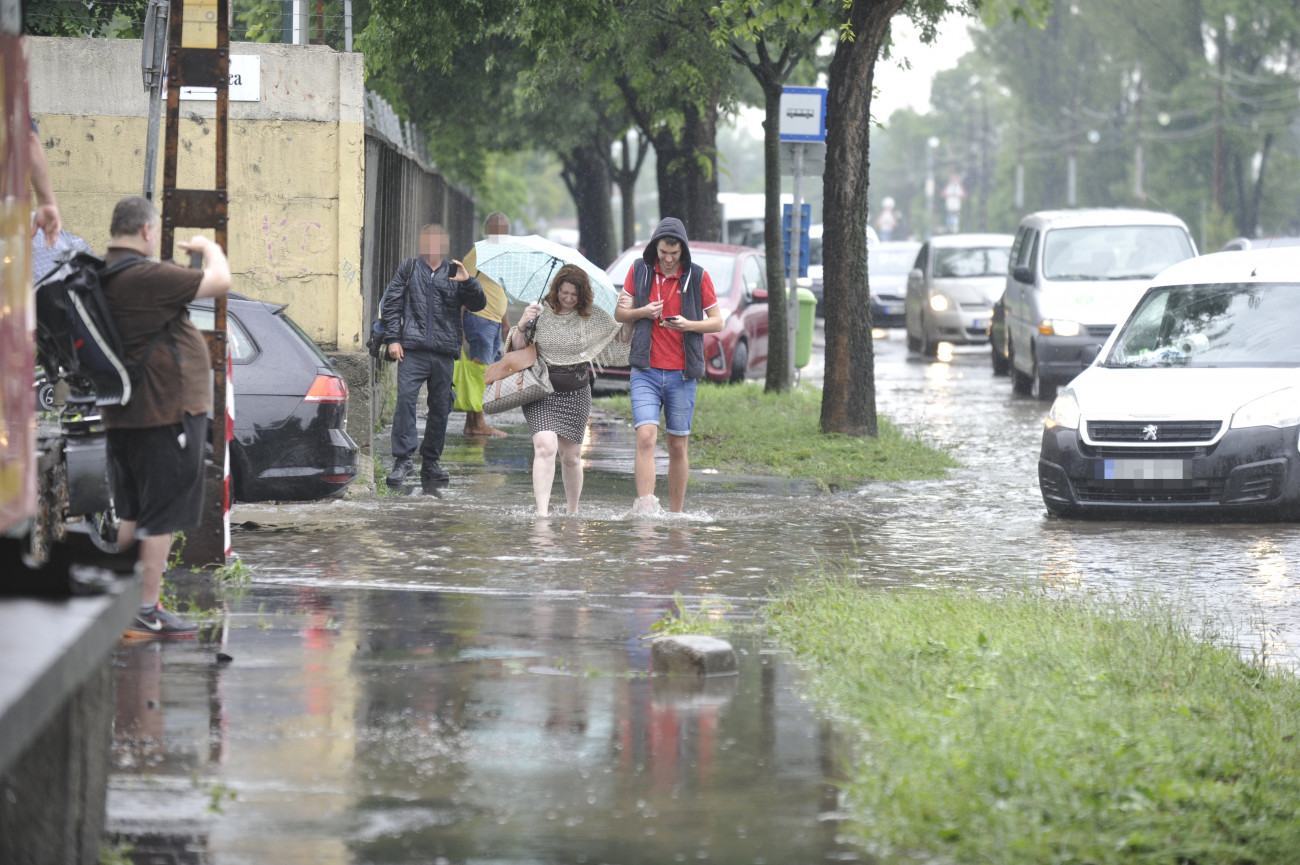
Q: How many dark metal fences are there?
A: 1